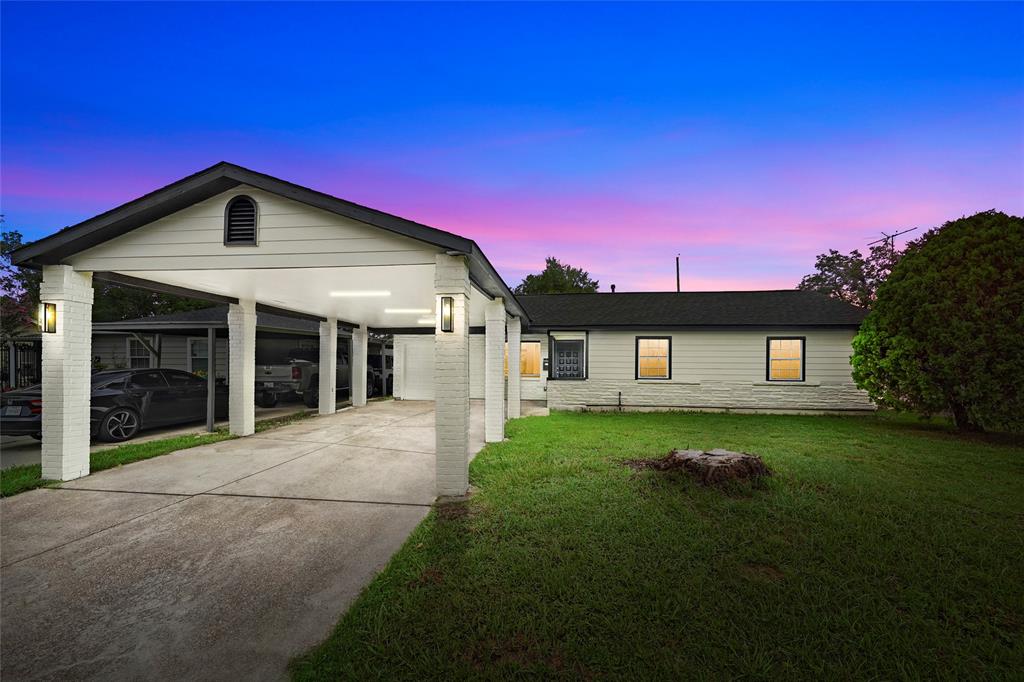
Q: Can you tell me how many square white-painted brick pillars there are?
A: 7